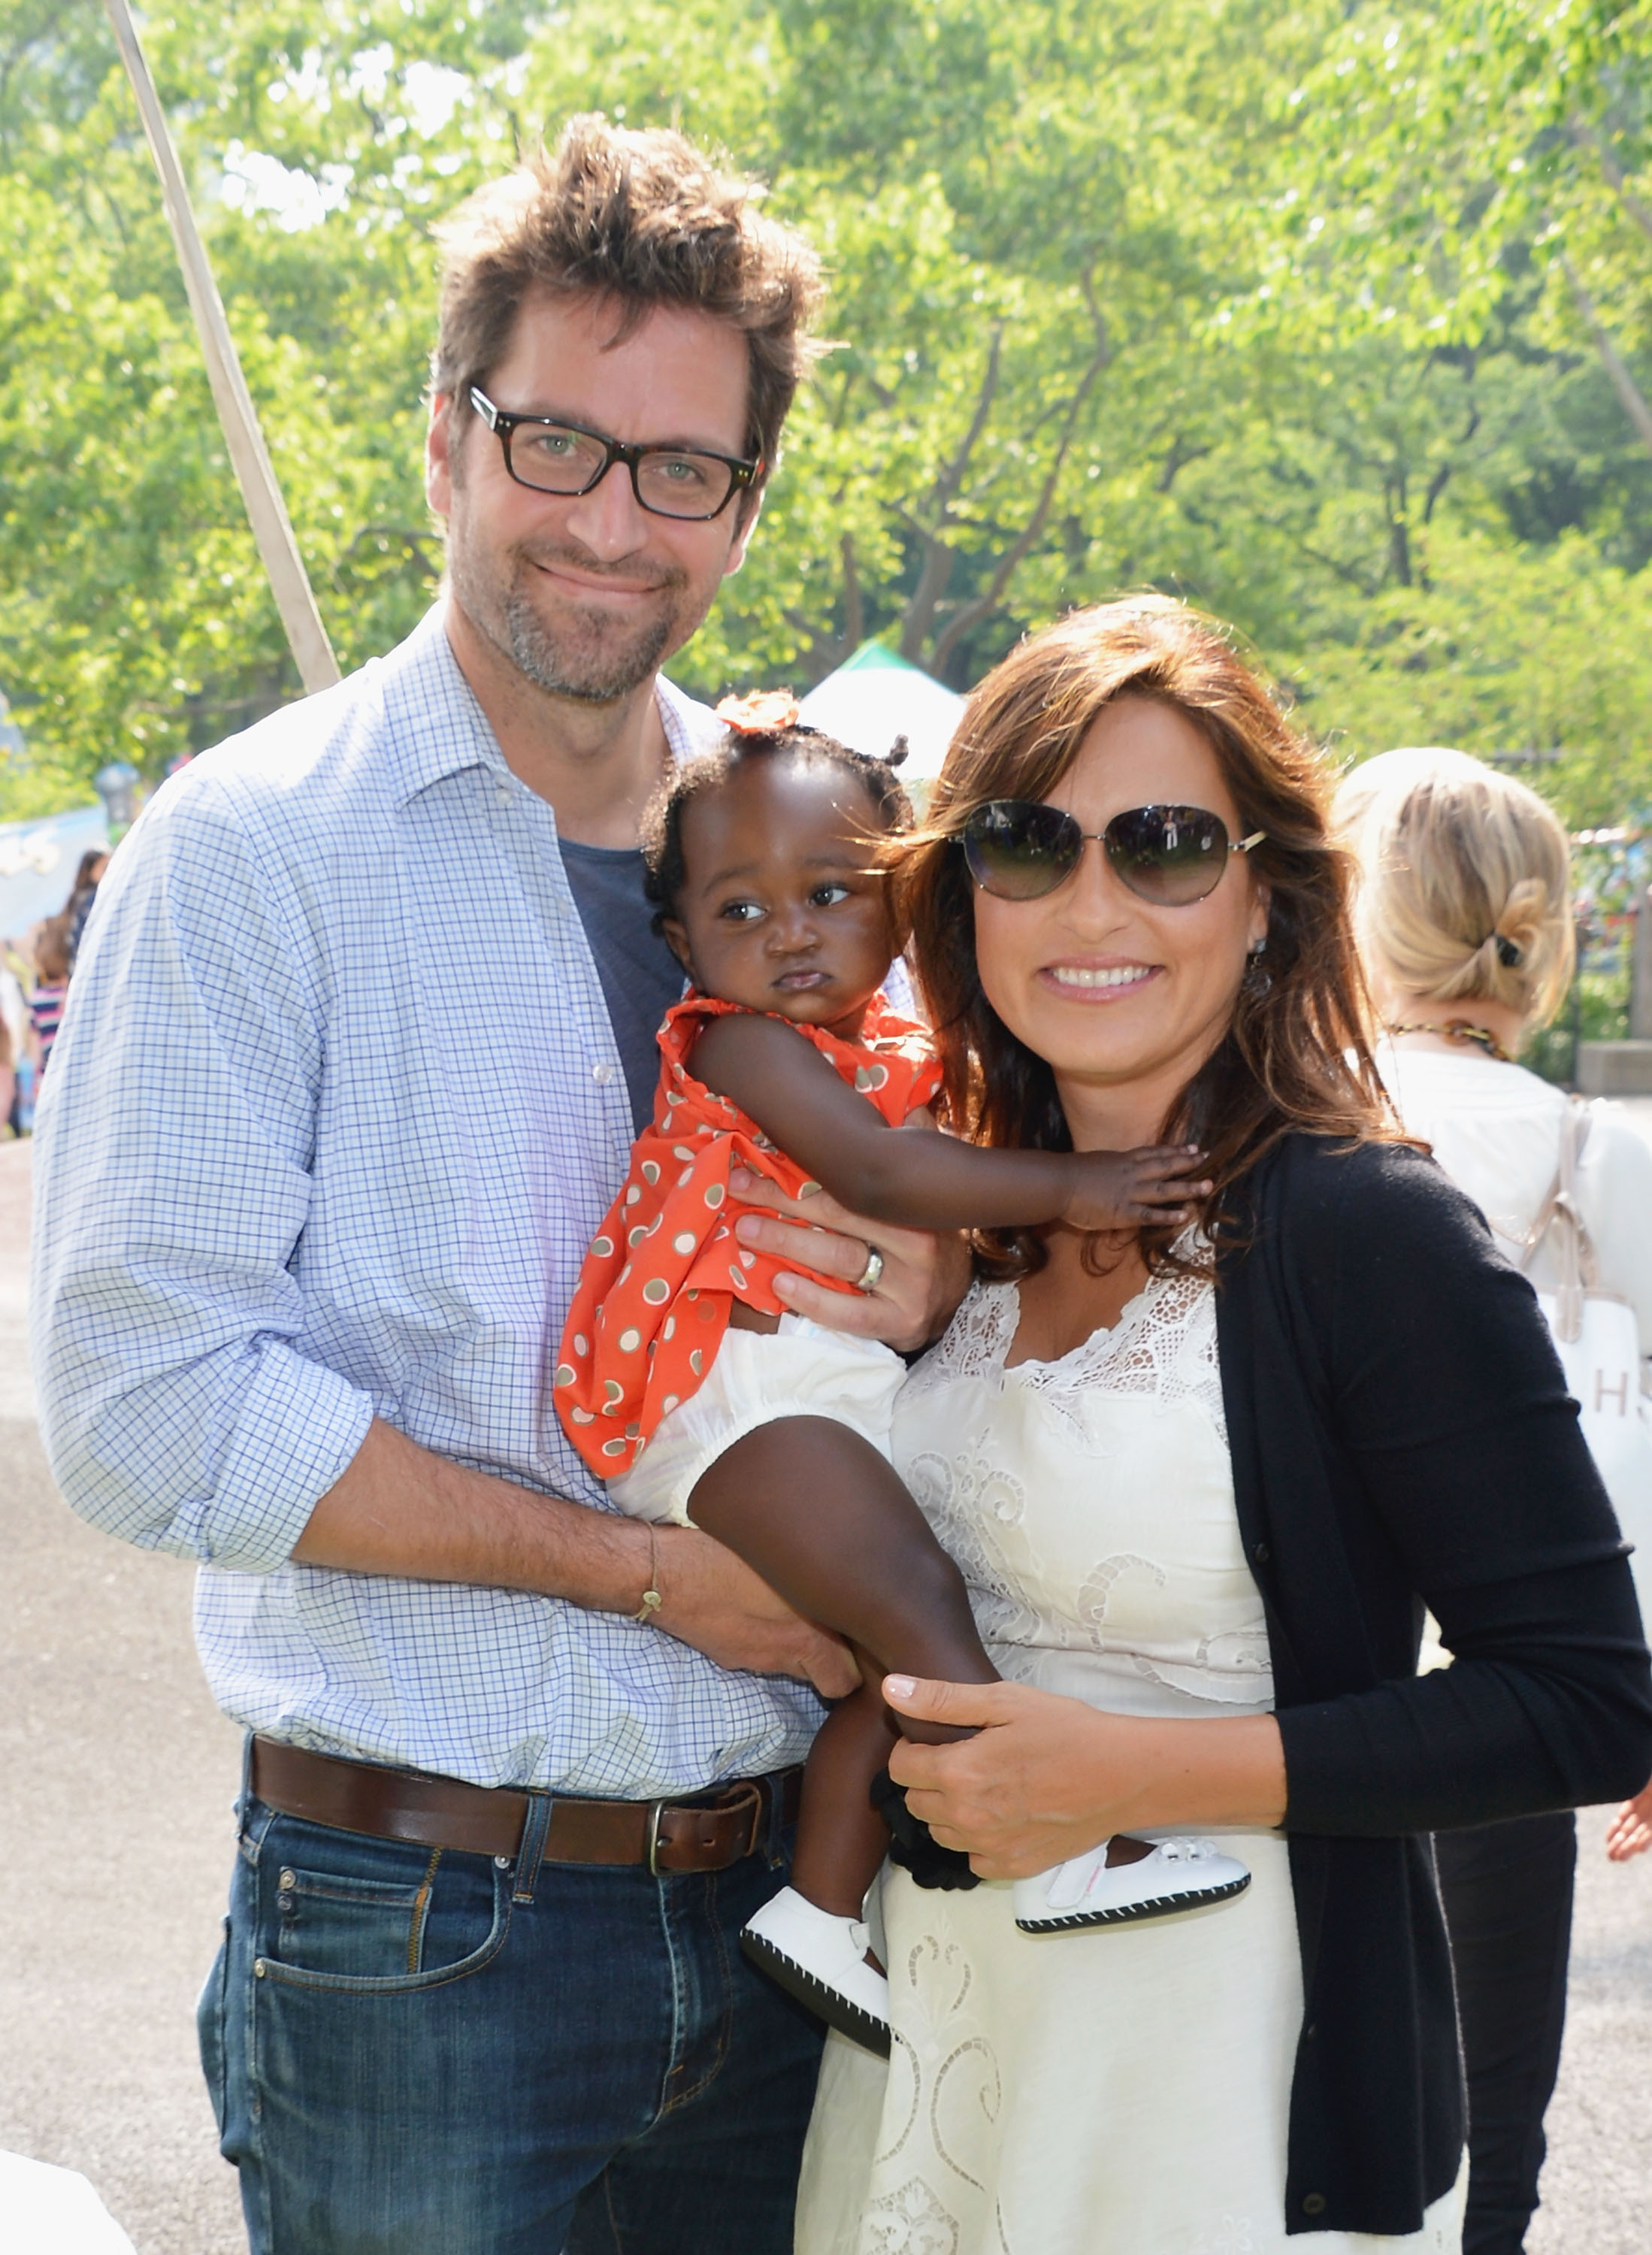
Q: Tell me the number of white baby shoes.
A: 2